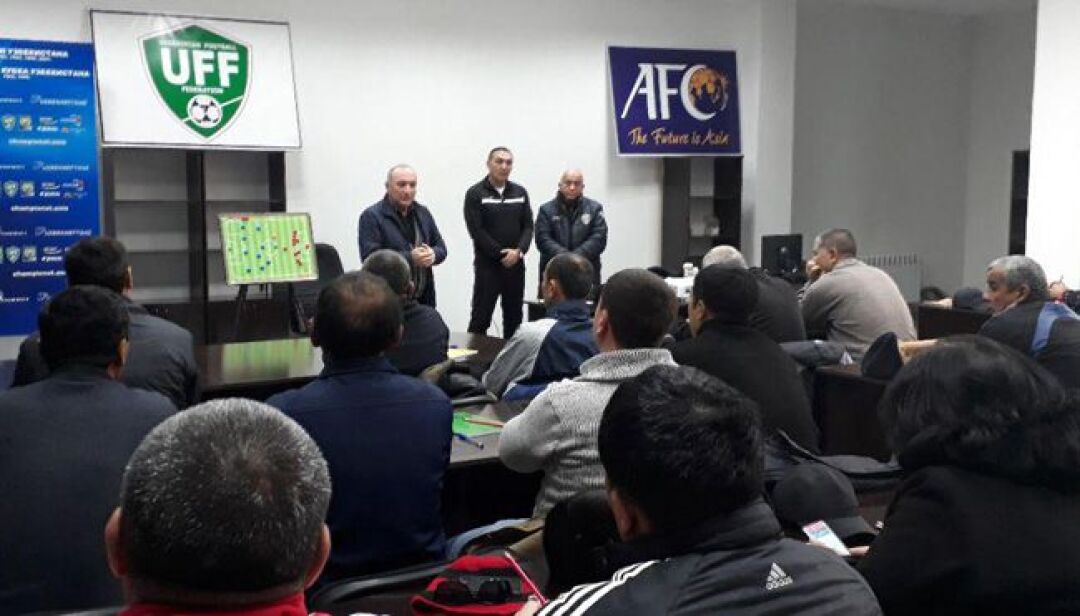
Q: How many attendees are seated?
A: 13